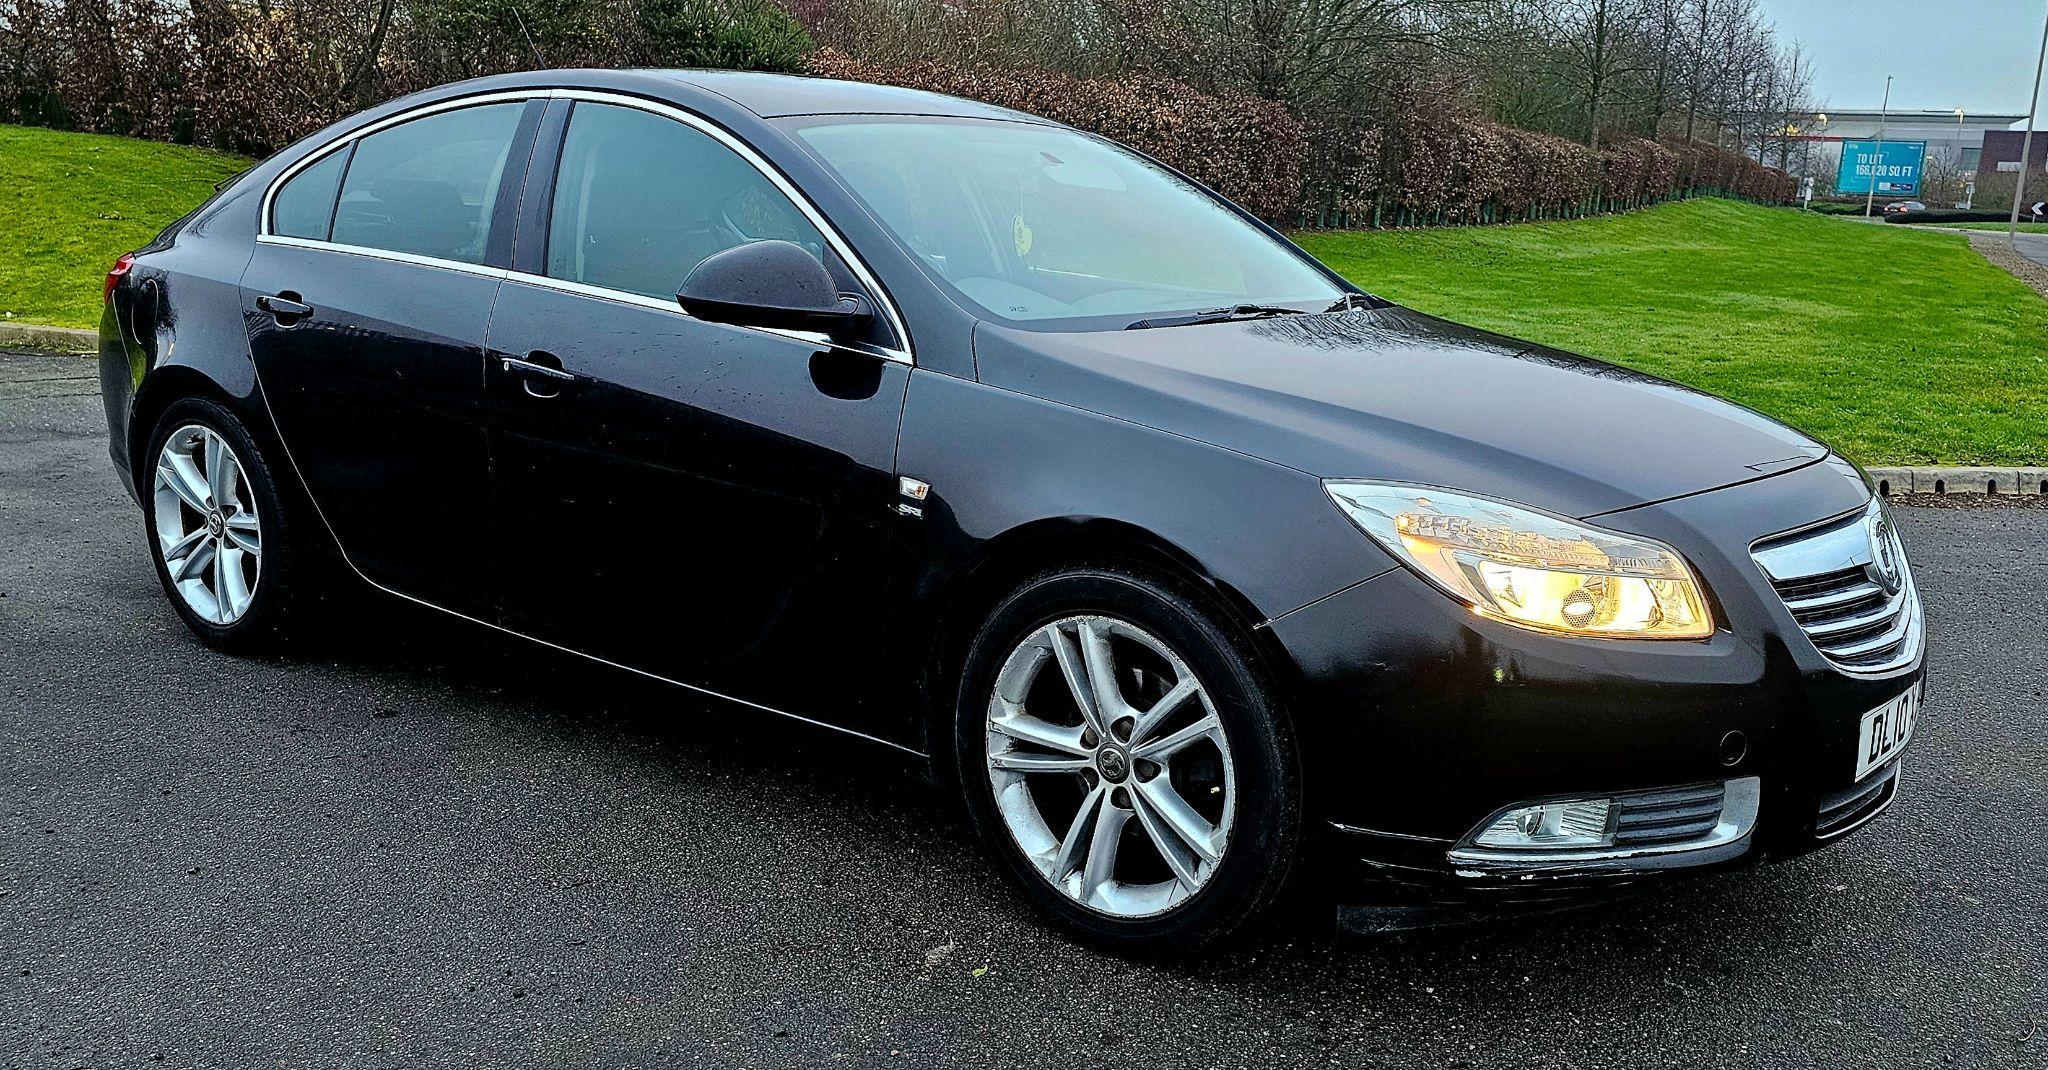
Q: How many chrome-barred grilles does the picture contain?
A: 1